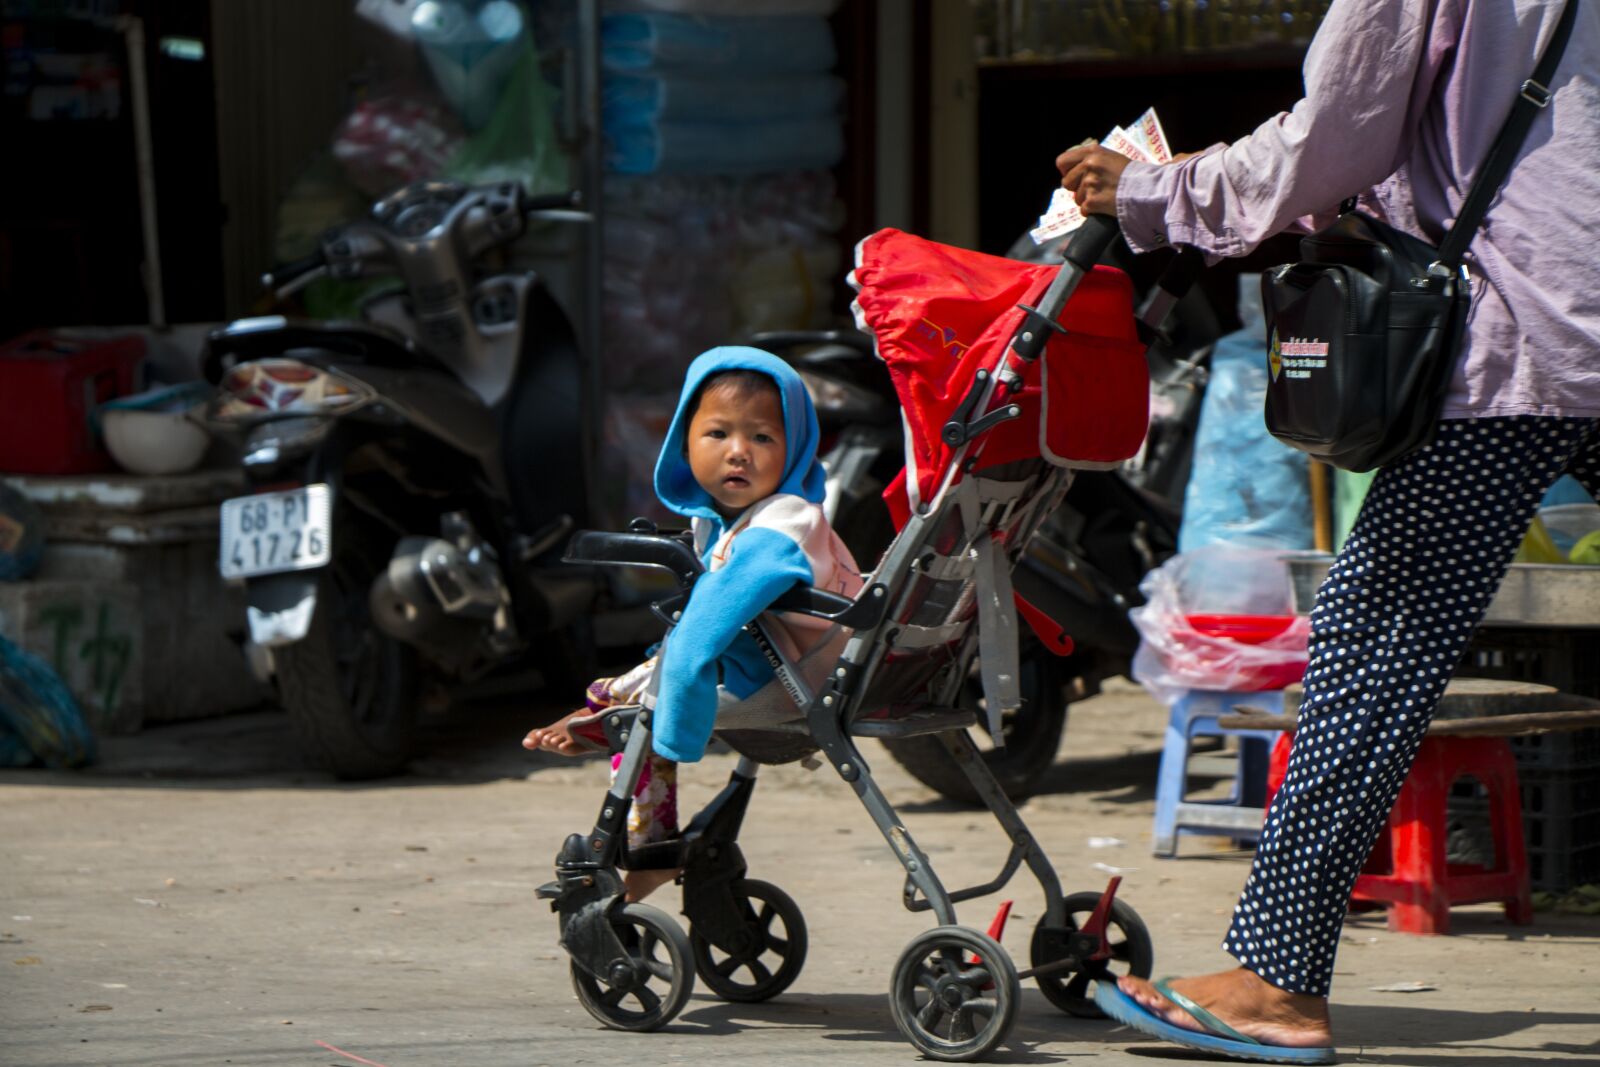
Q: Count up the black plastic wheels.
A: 4